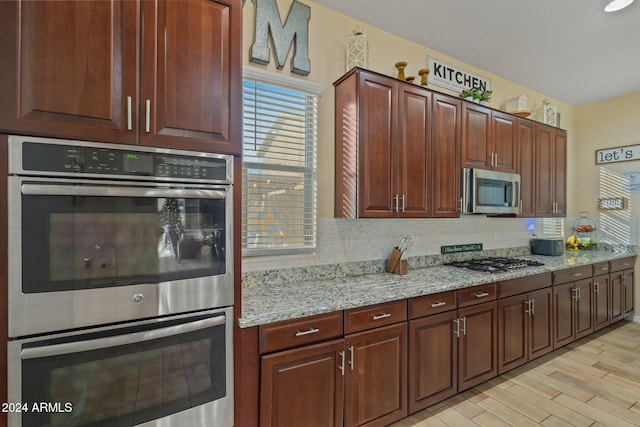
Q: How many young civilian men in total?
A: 0